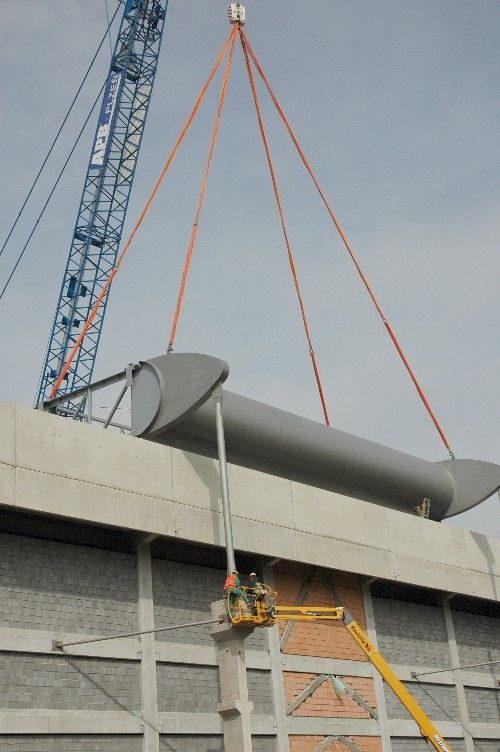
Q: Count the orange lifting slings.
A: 4